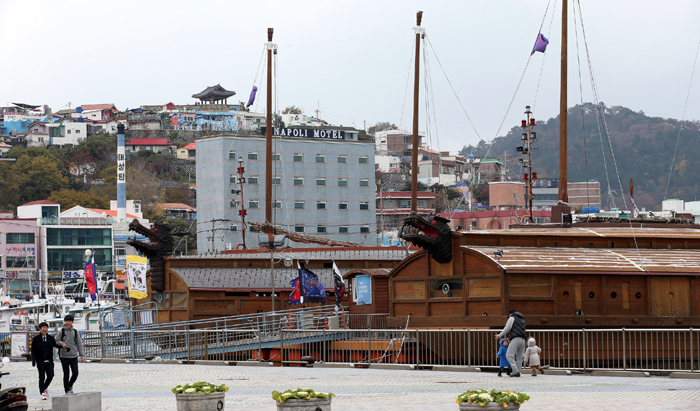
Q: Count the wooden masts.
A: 3